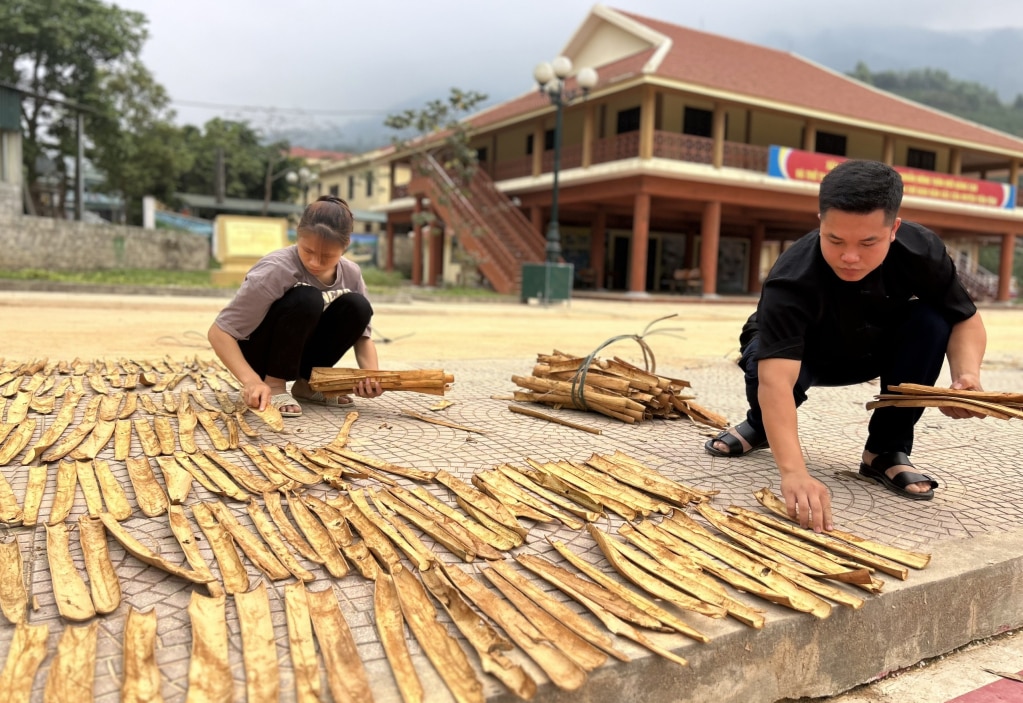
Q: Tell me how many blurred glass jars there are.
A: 0